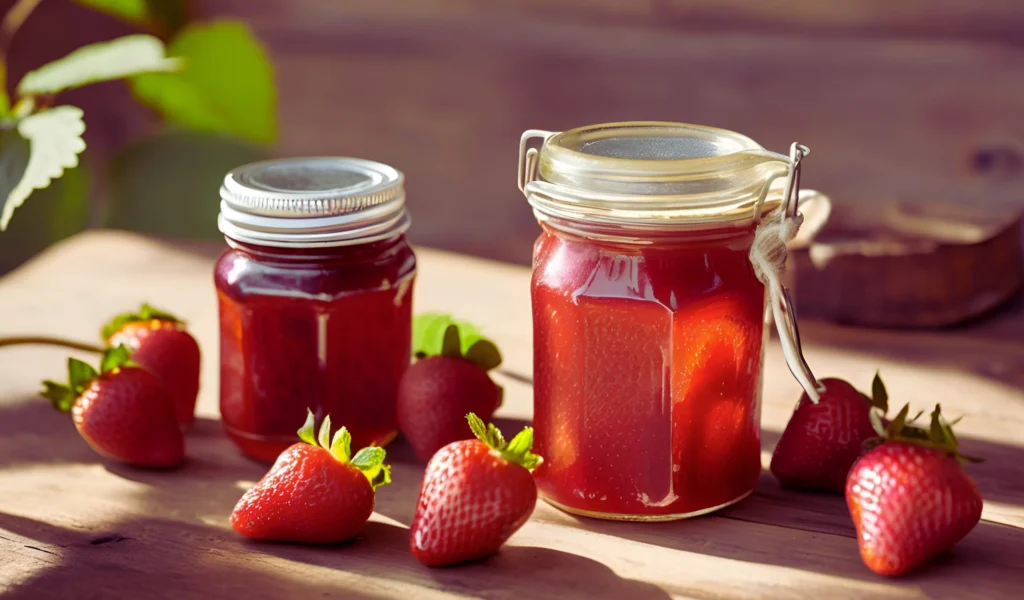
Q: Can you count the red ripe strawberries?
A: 7